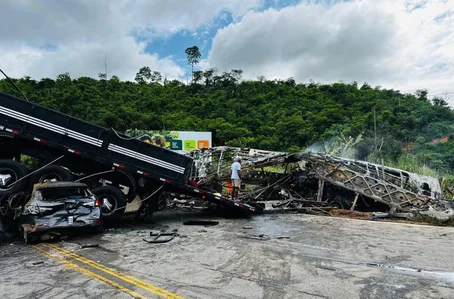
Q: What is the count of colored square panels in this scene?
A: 3